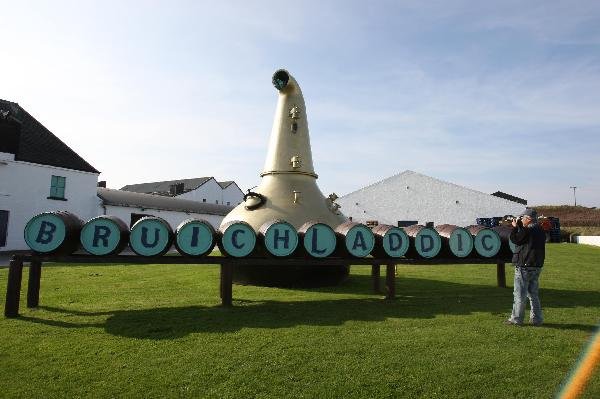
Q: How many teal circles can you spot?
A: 12